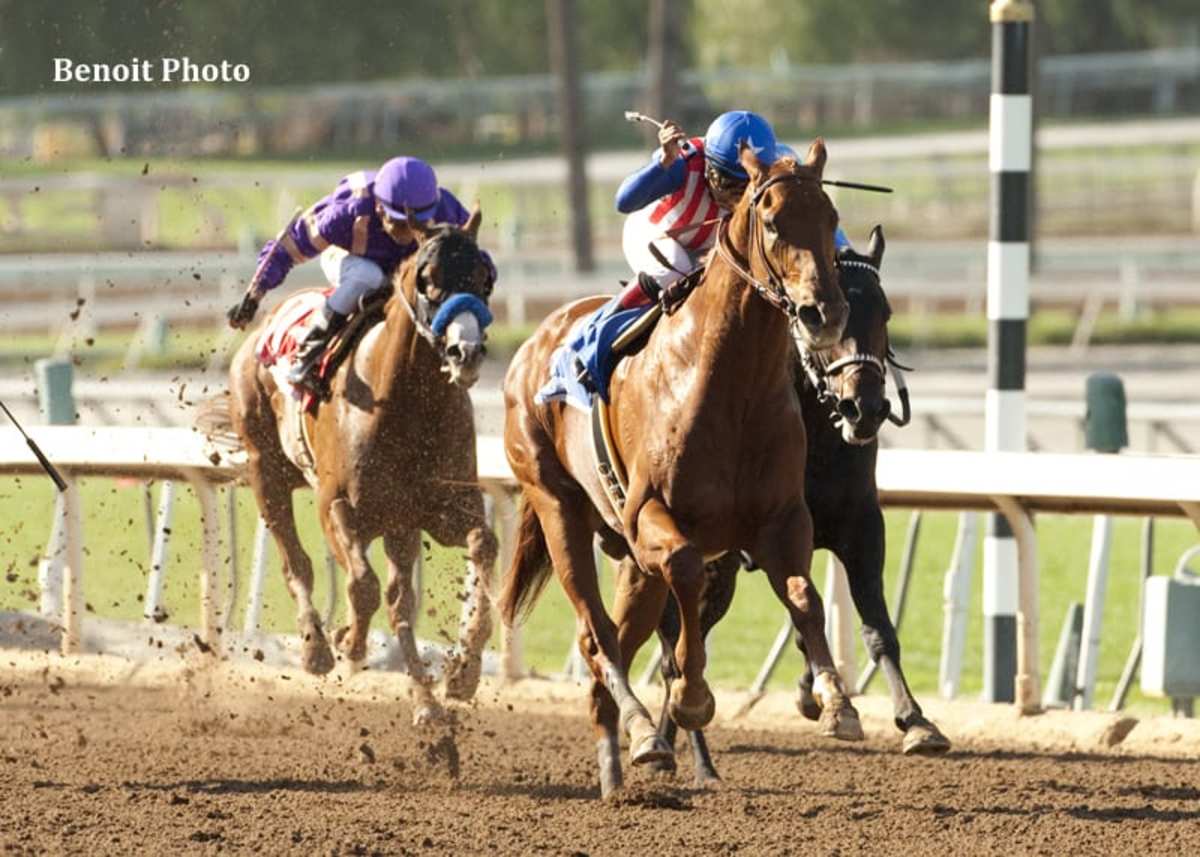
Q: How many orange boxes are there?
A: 0